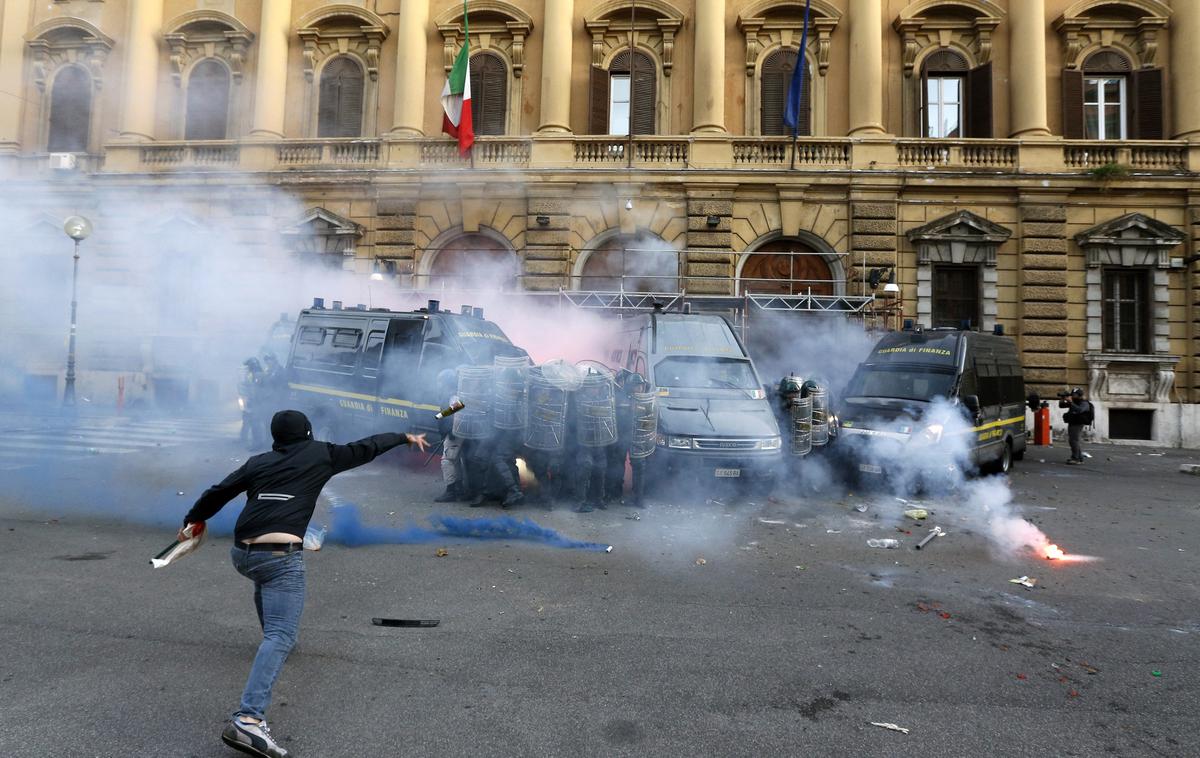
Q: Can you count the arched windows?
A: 8